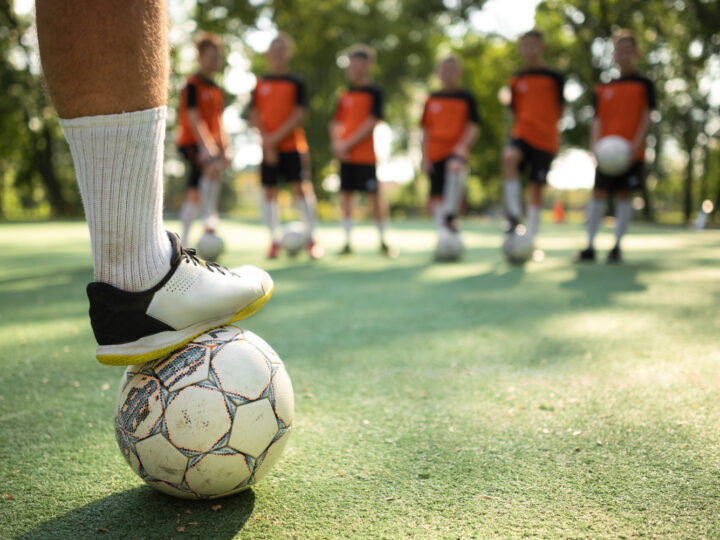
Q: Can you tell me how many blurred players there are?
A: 6